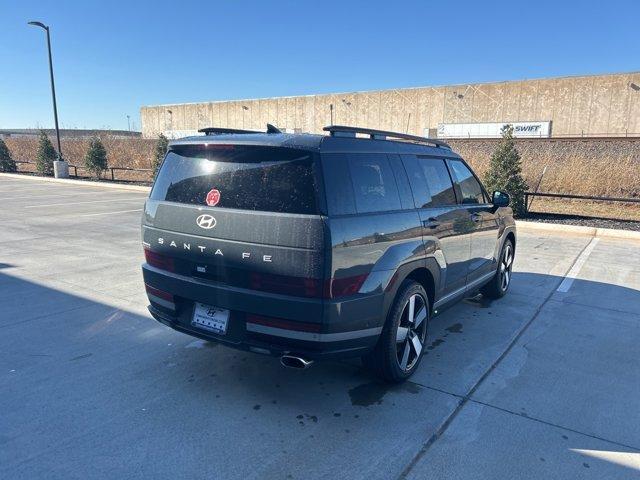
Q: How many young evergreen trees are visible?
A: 5